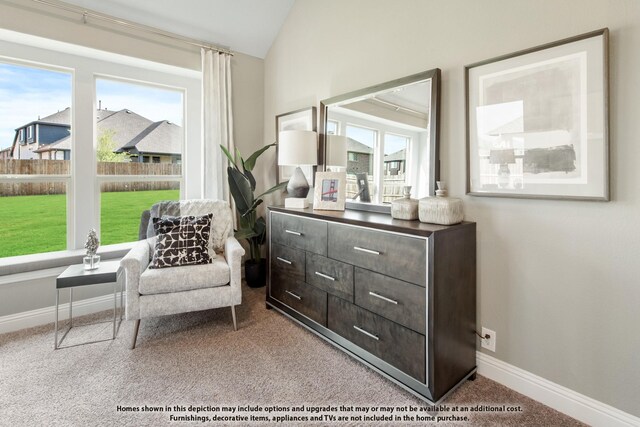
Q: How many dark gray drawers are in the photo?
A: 7